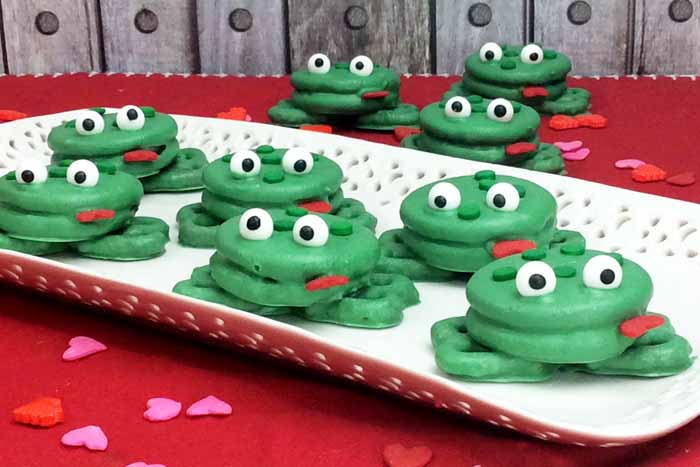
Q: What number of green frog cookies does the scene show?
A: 9